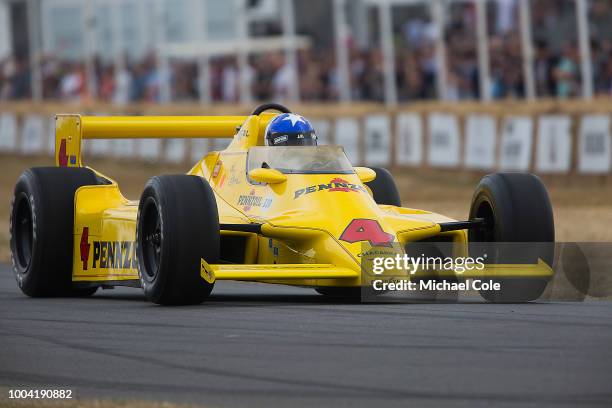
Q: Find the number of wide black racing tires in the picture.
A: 4